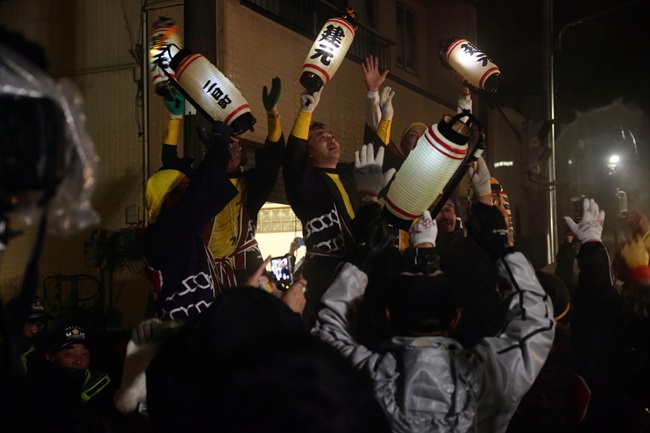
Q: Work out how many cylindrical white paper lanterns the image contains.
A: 5